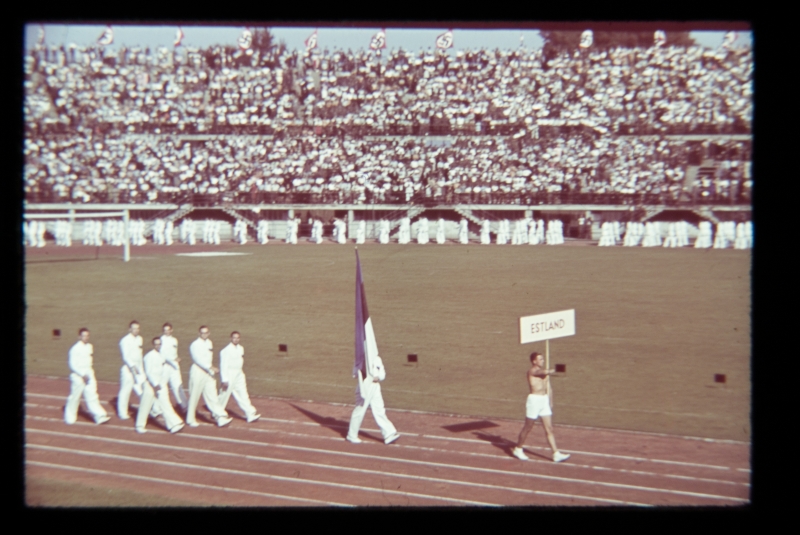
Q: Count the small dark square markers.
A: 5